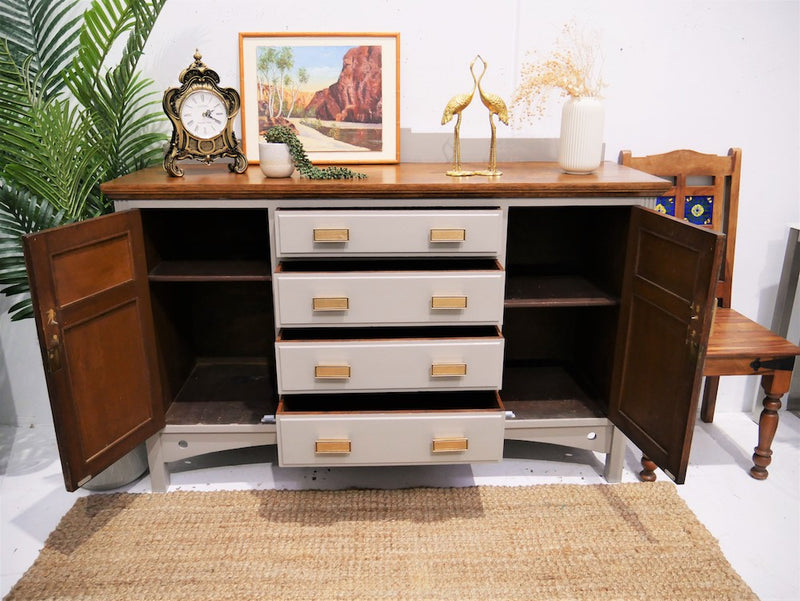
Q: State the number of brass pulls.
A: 8